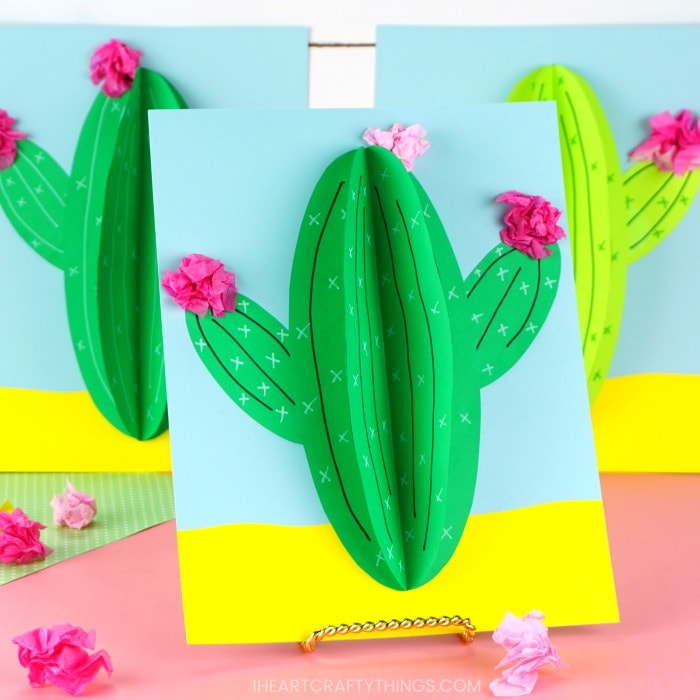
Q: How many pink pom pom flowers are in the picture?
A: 10